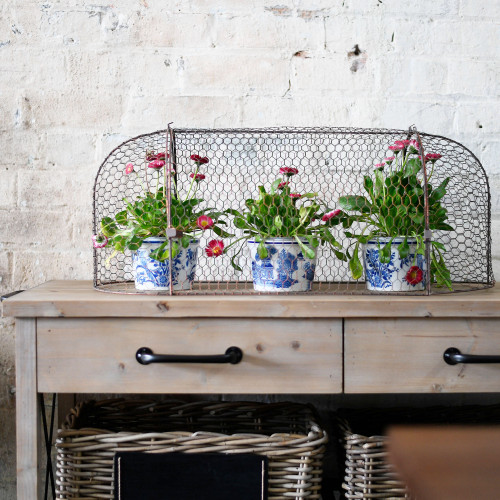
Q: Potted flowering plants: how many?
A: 3